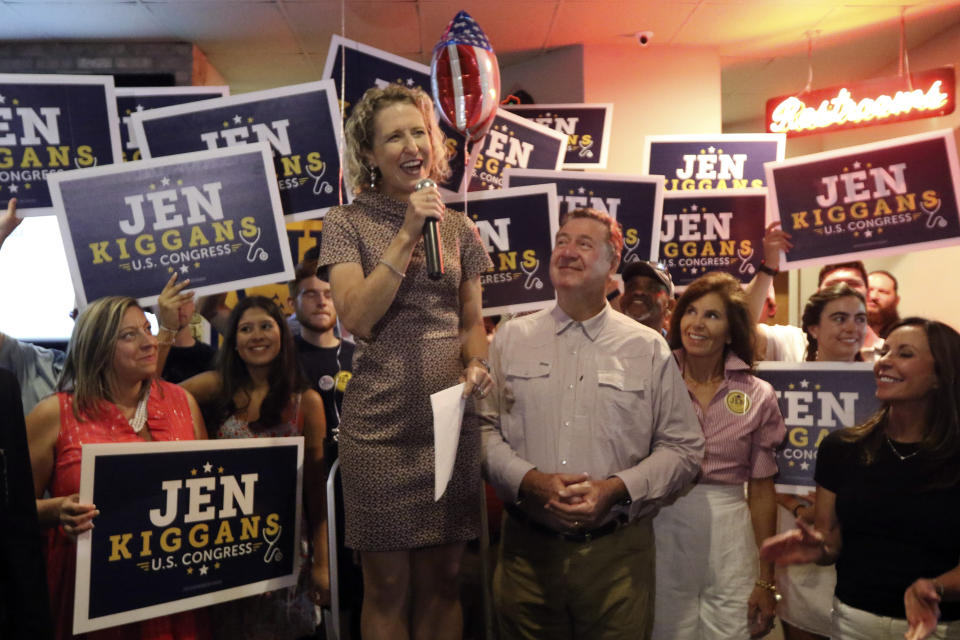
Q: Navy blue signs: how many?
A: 14